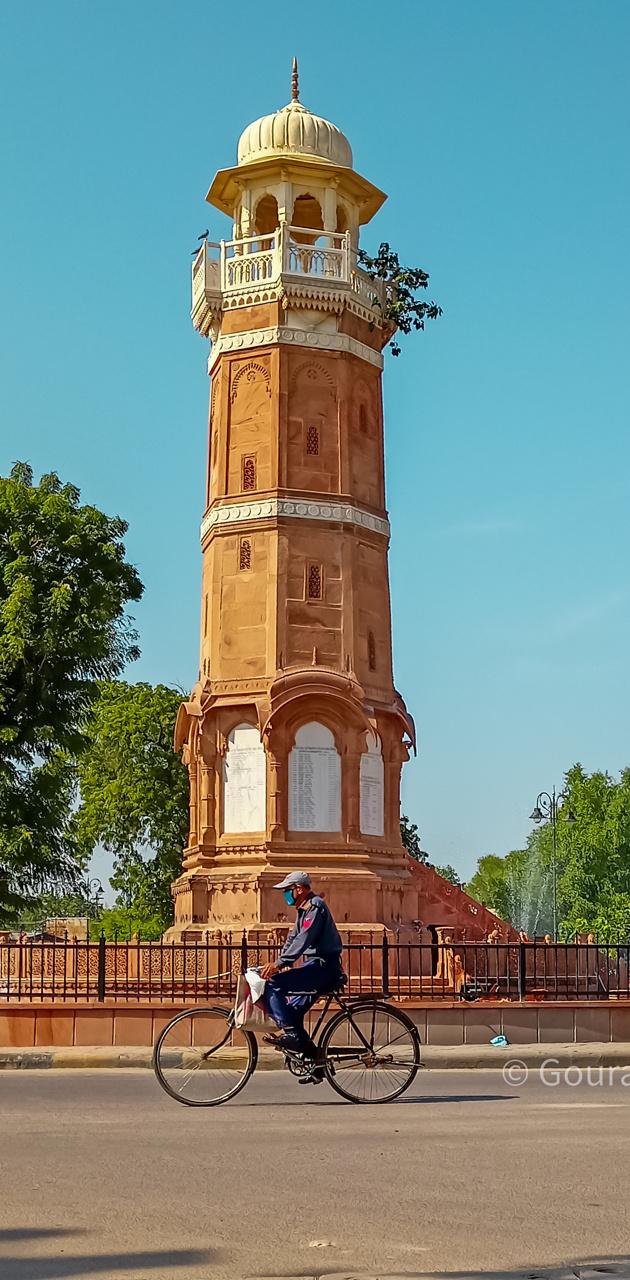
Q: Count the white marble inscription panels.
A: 3